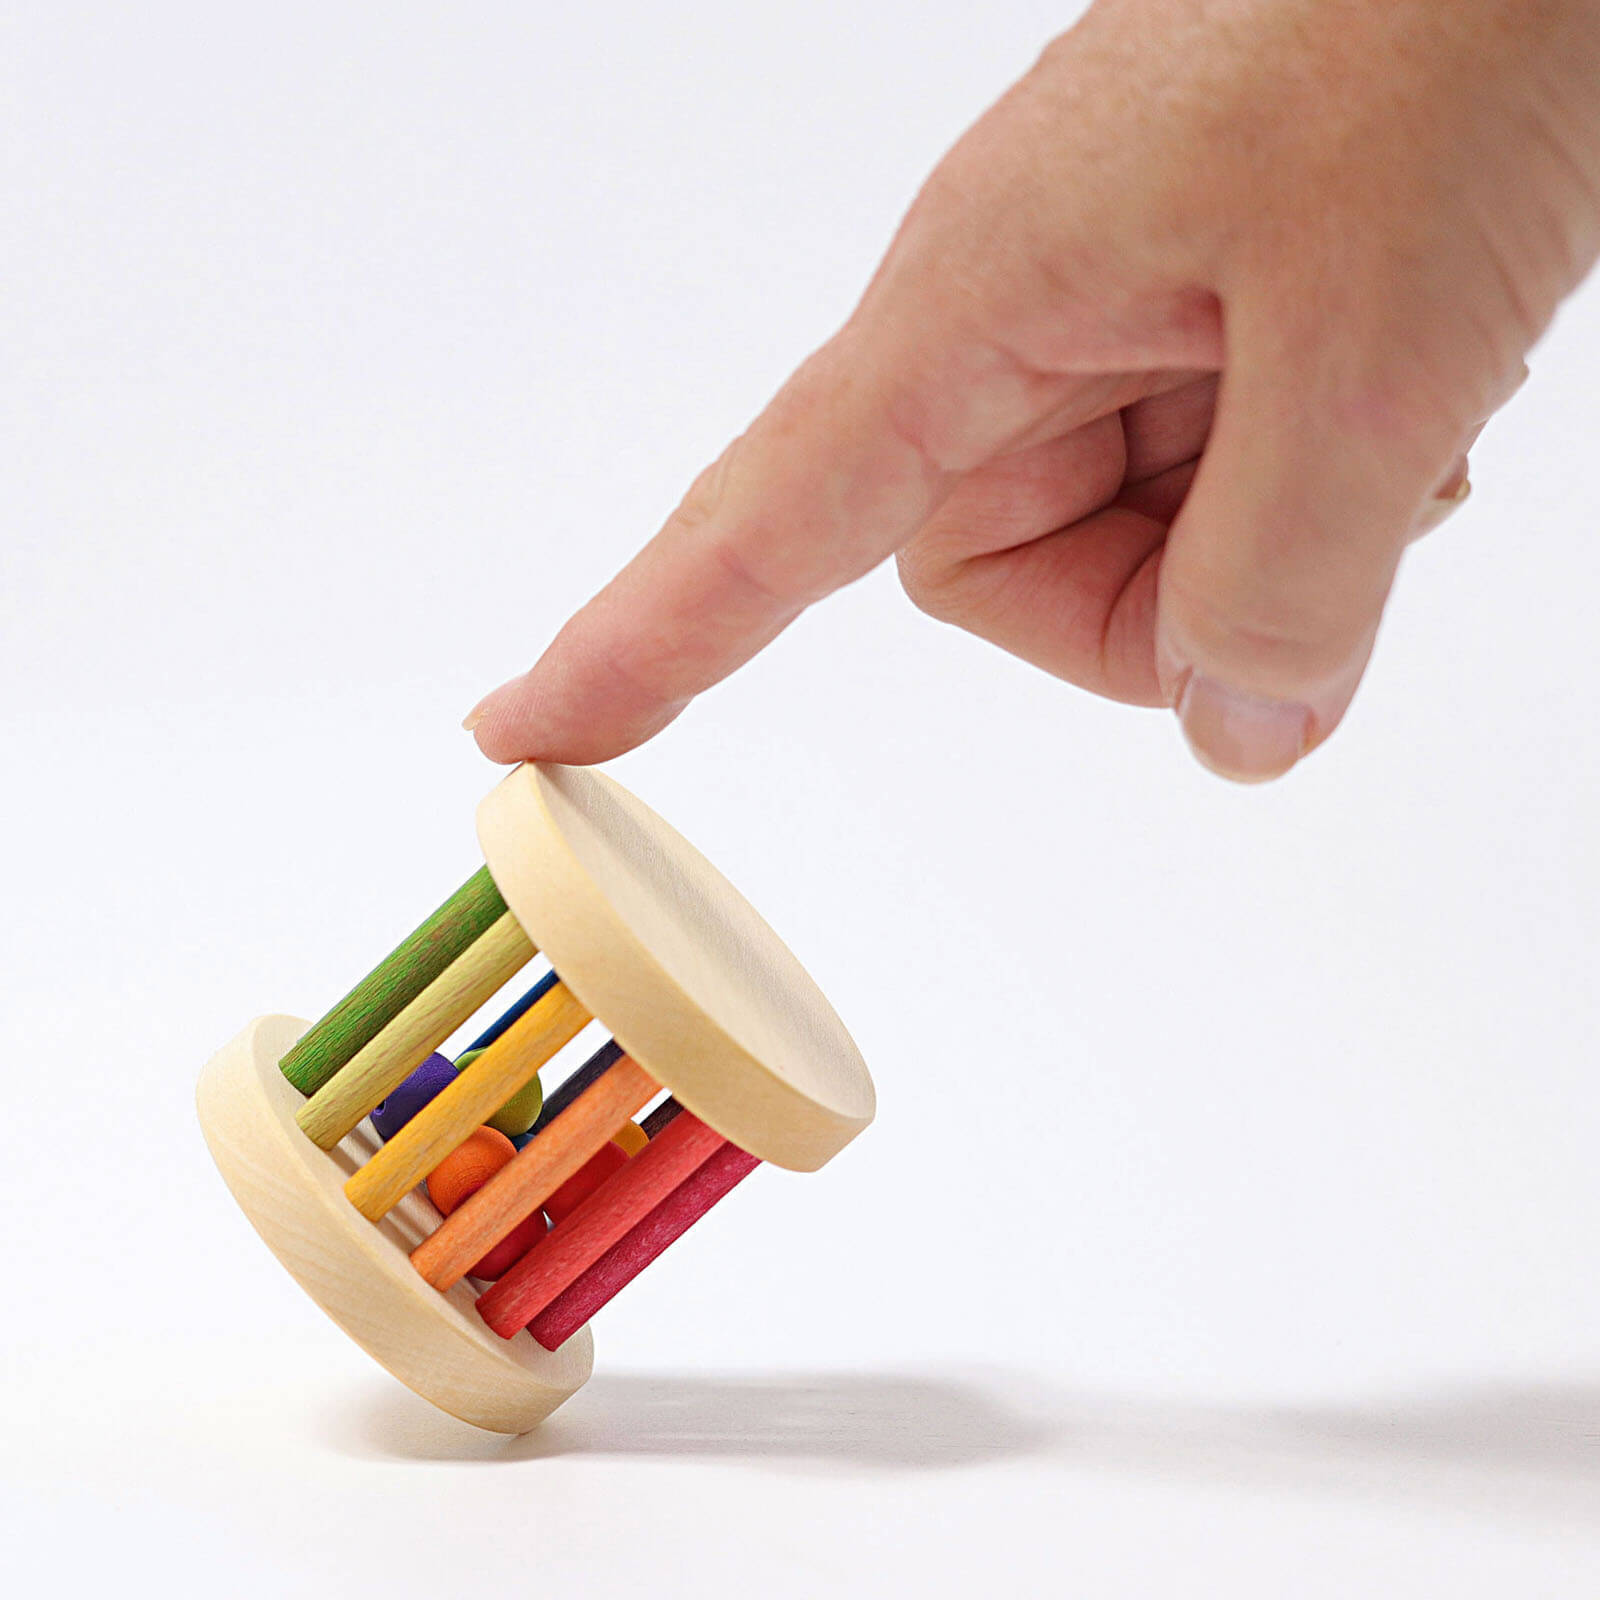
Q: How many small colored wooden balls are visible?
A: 7